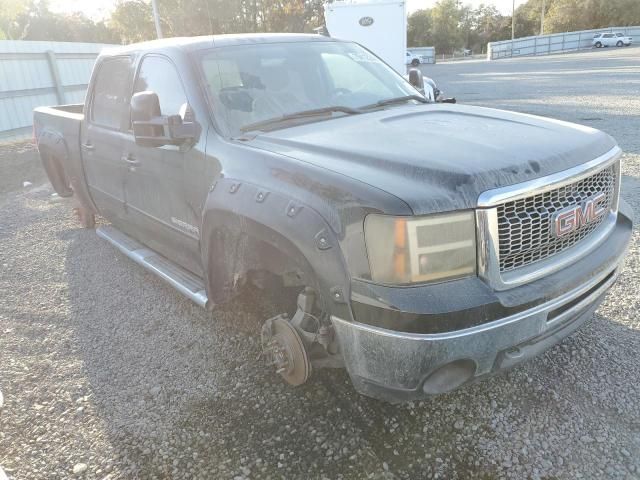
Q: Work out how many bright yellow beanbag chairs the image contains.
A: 0